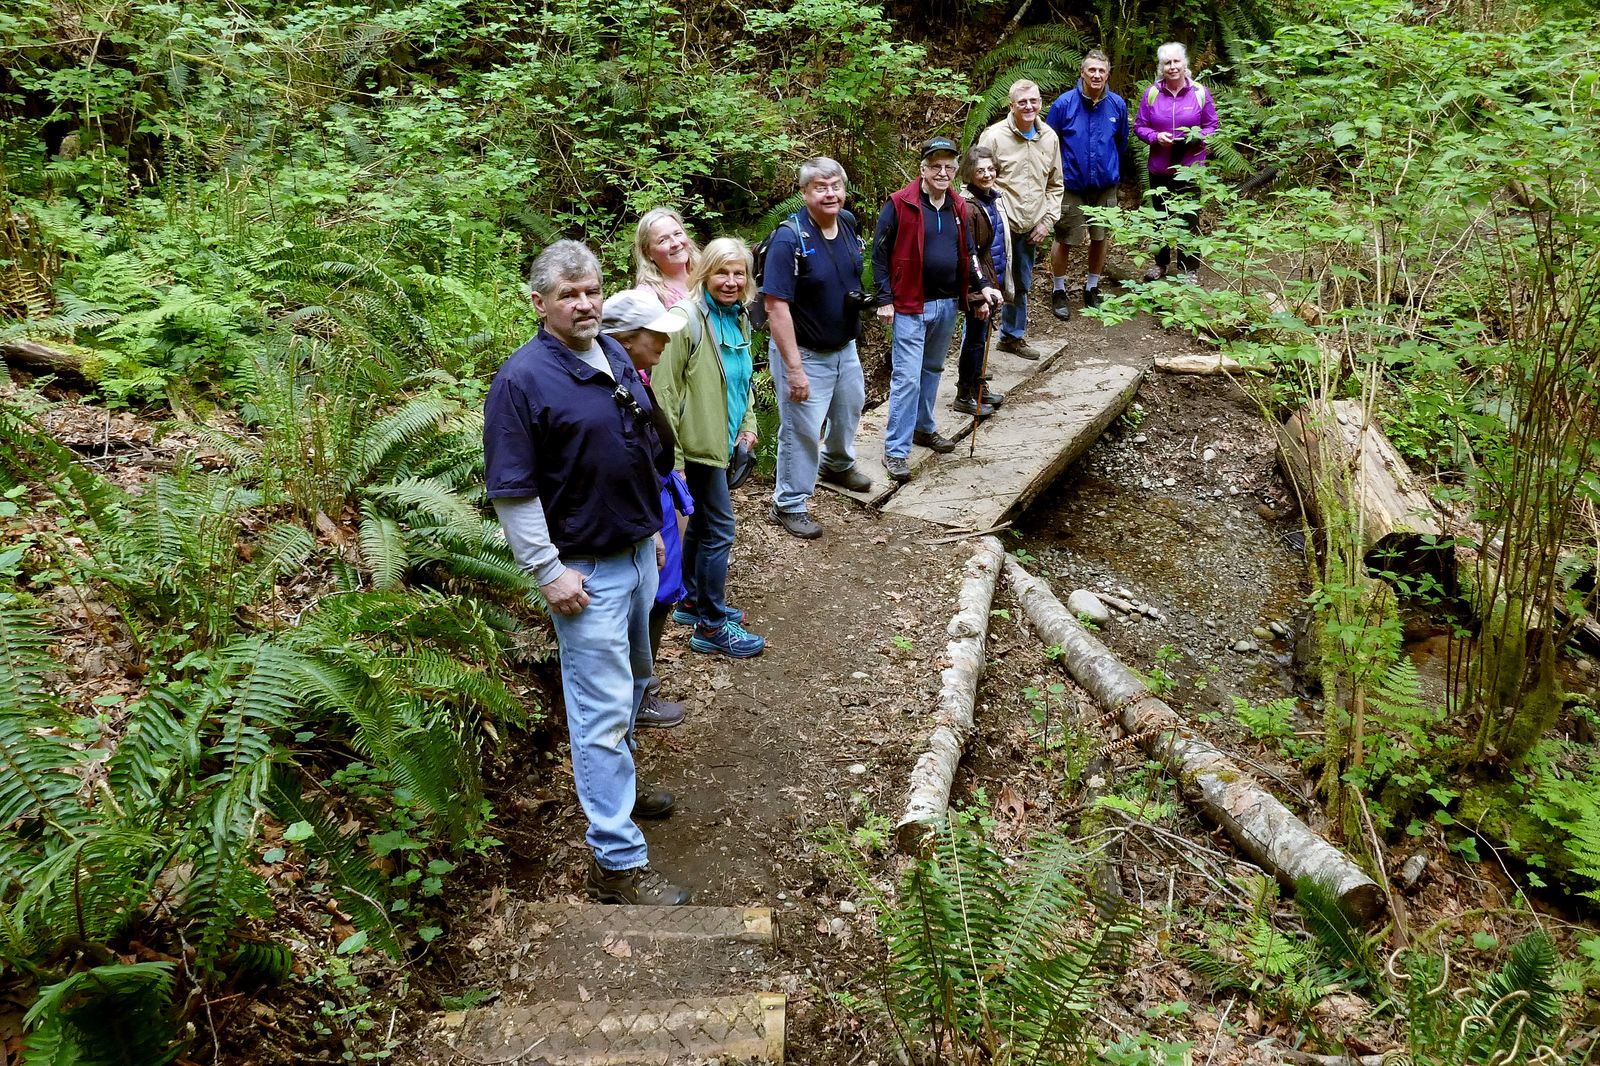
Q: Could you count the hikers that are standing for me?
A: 10